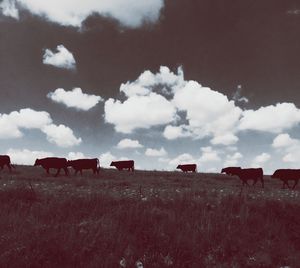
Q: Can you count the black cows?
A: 8